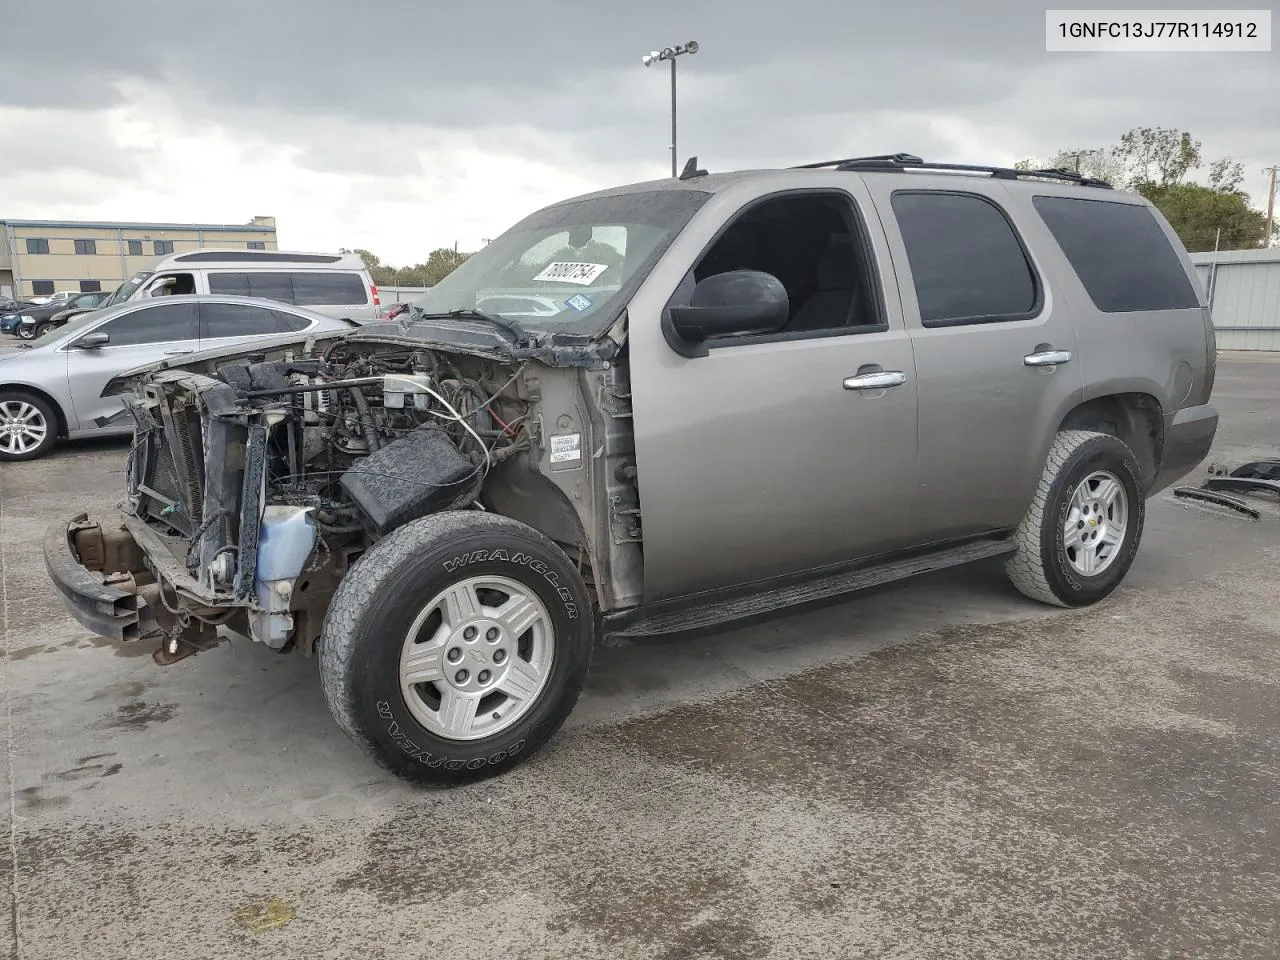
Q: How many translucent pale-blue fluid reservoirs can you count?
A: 1